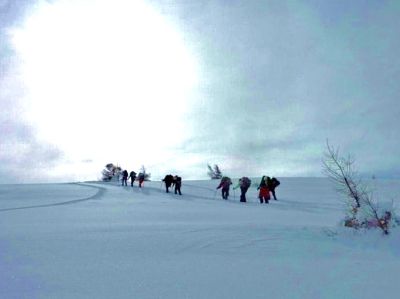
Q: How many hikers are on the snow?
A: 9